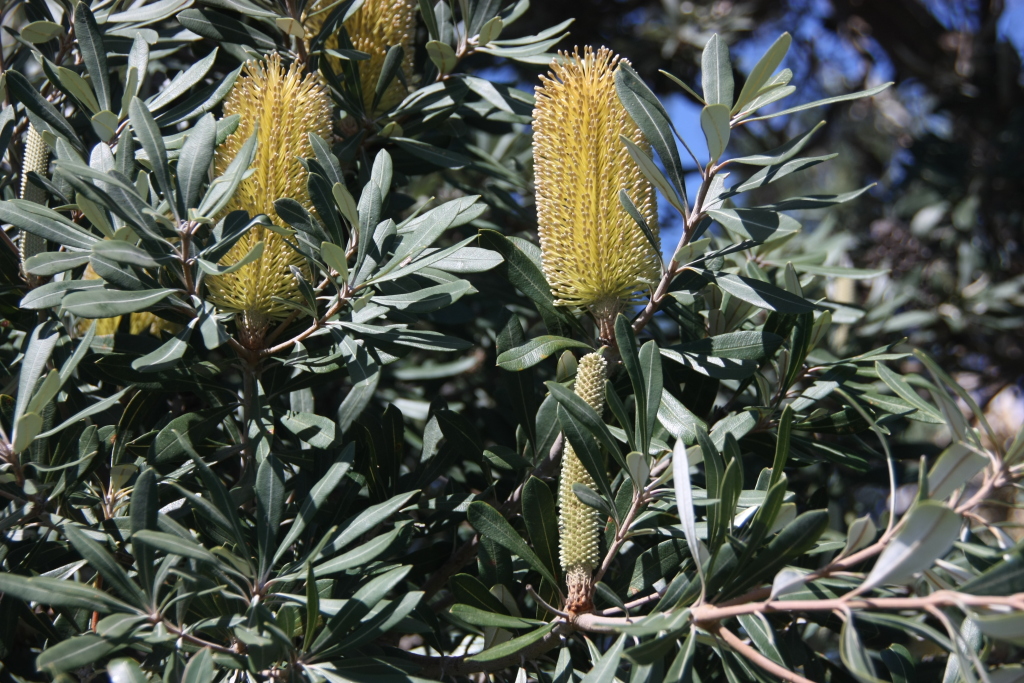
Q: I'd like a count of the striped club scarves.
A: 0